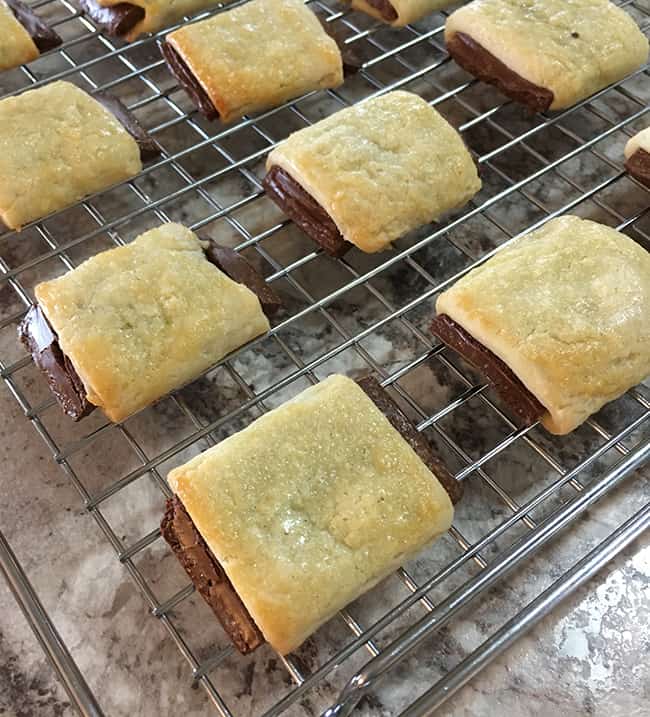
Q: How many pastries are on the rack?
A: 11